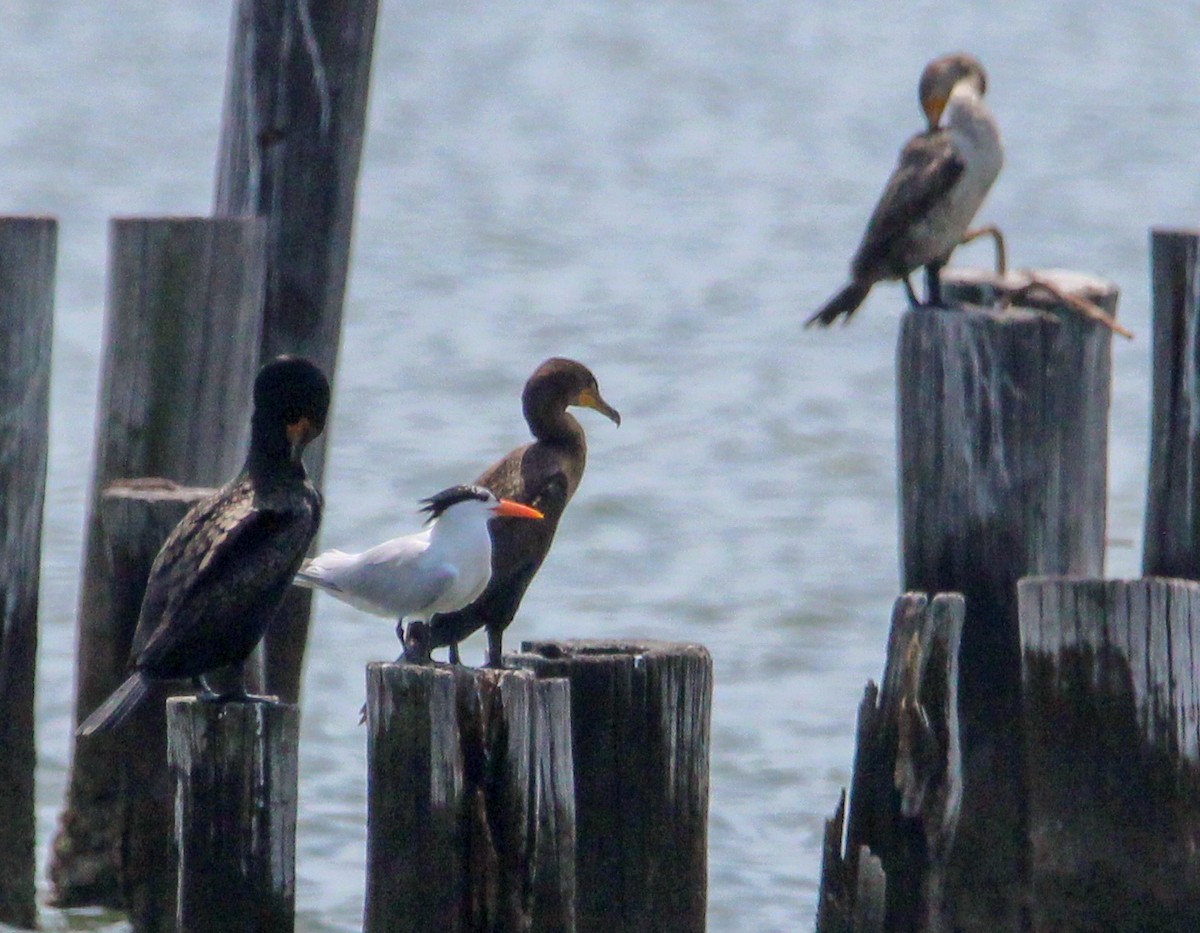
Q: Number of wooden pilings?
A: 11